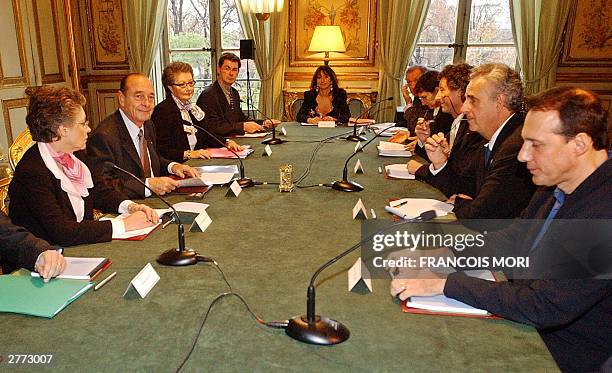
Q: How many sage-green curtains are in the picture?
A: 4